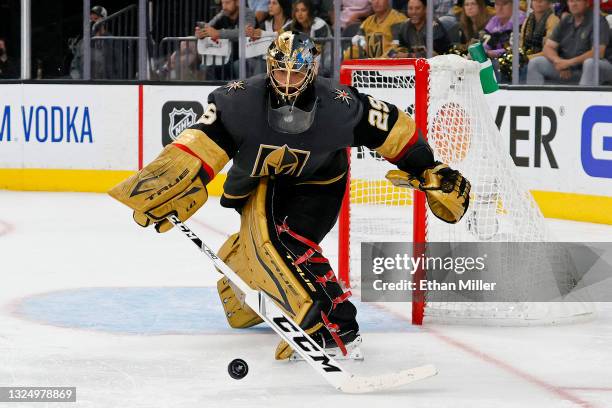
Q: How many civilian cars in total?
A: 0